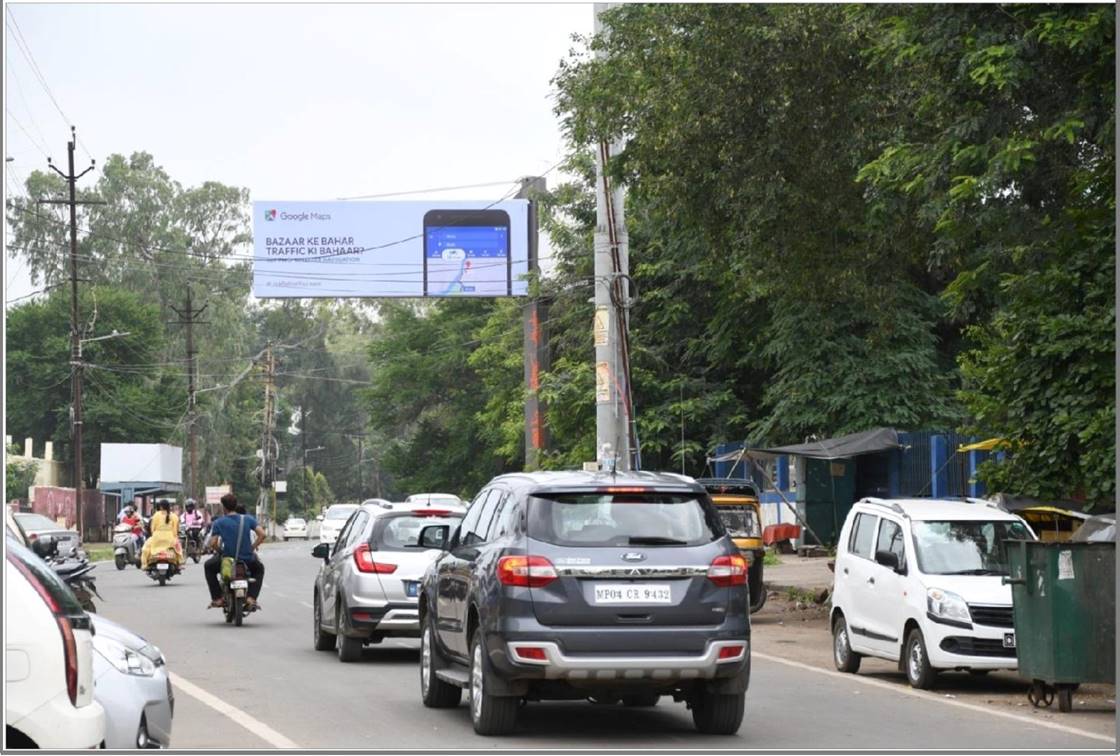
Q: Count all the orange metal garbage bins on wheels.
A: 0